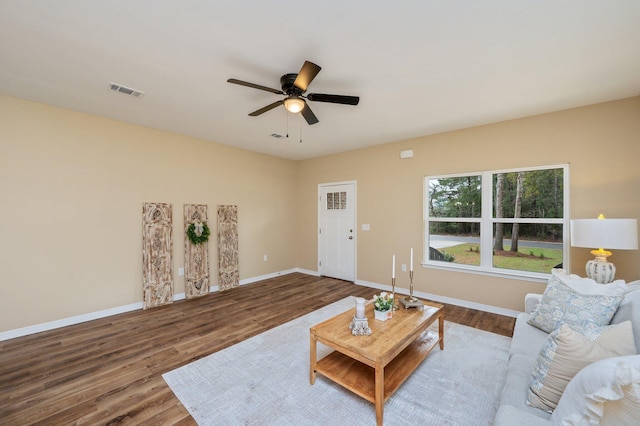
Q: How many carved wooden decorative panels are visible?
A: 3